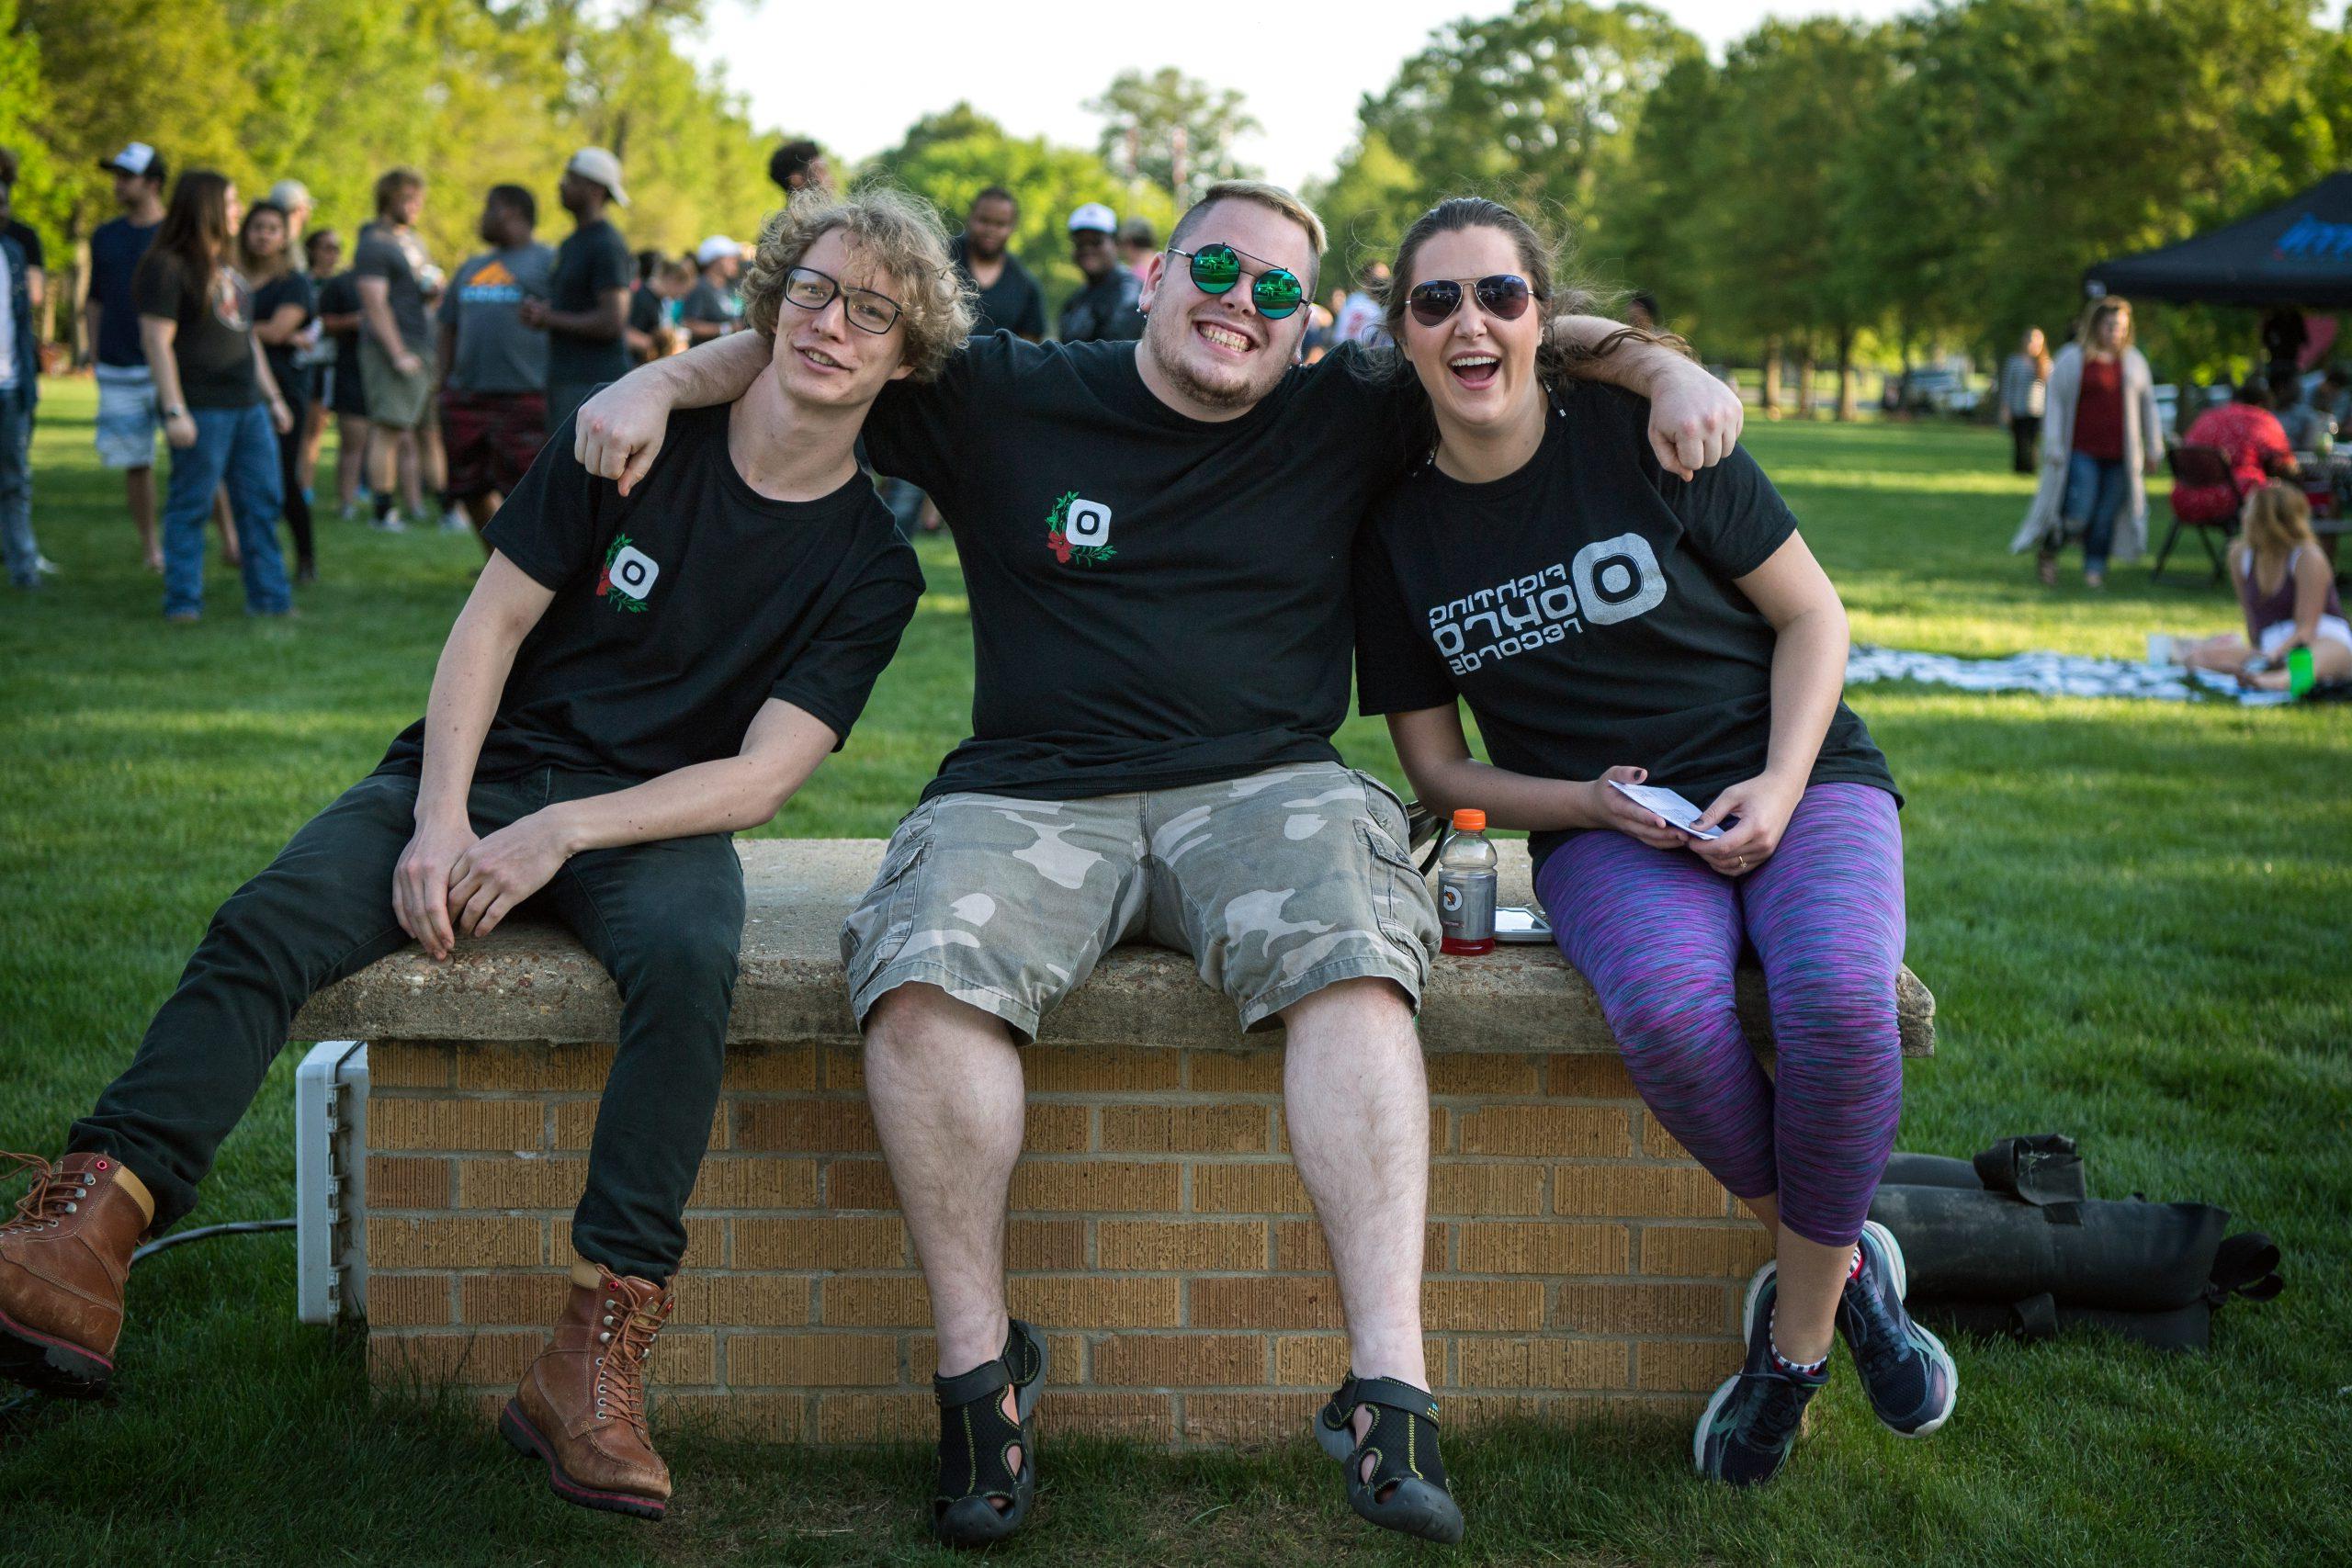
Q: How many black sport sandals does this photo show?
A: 2